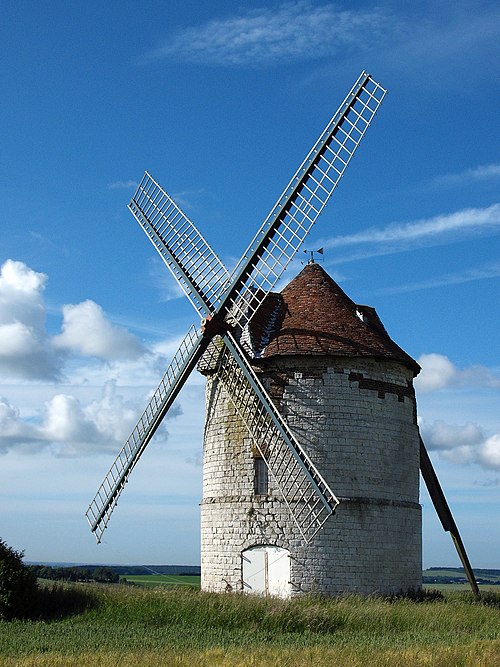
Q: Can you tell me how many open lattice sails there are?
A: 4